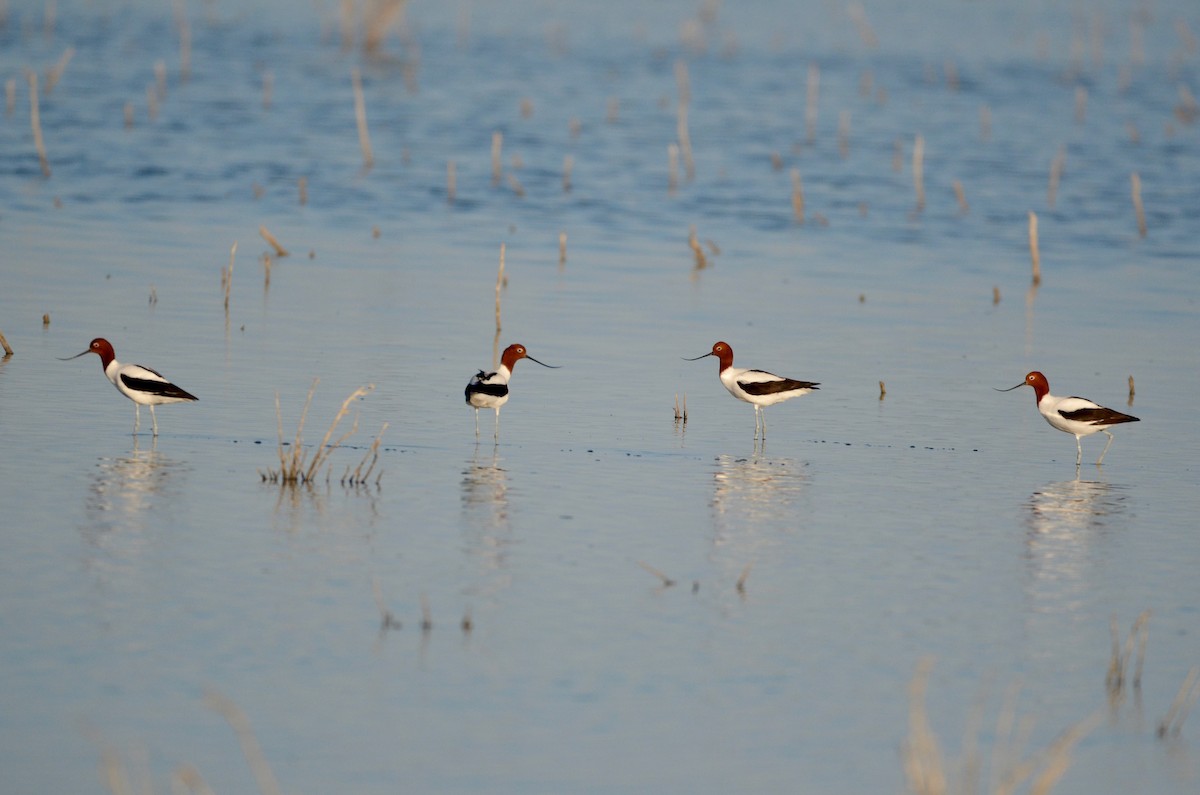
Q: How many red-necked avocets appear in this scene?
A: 4